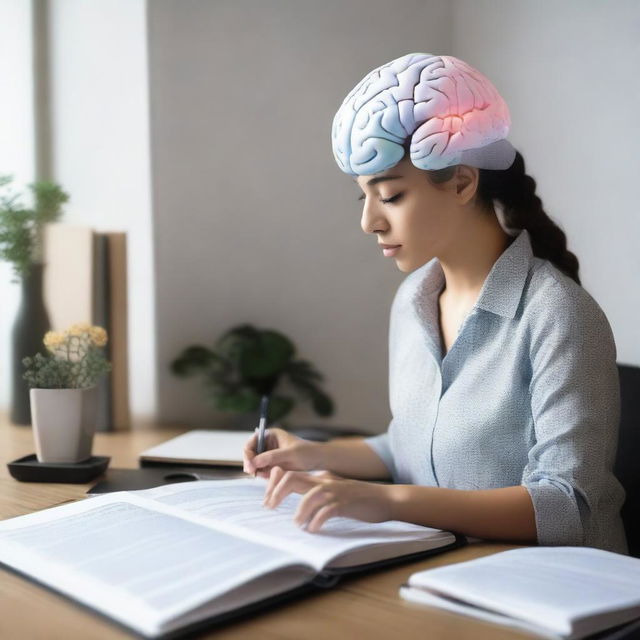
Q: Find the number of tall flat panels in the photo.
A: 3